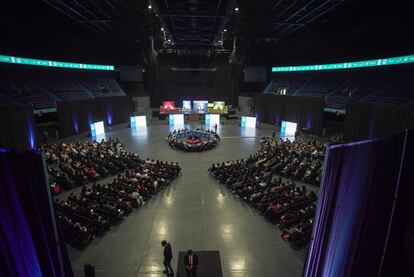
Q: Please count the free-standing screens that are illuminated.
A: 6